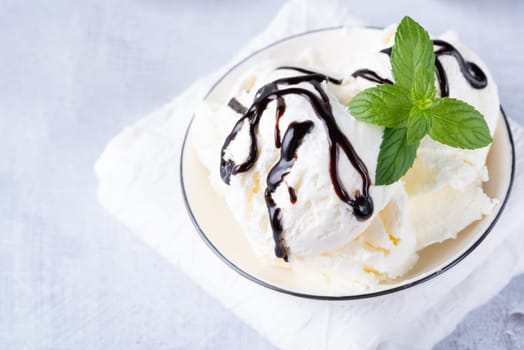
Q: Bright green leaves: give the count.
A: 6